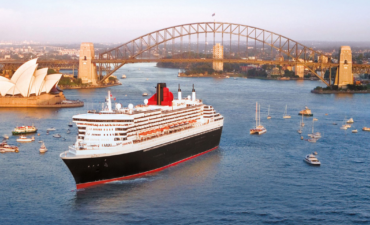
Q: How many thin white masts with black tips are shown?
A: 2